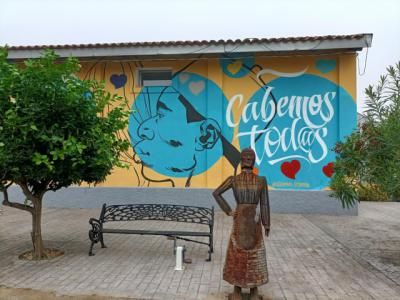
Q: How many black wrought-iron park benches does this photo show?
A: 1